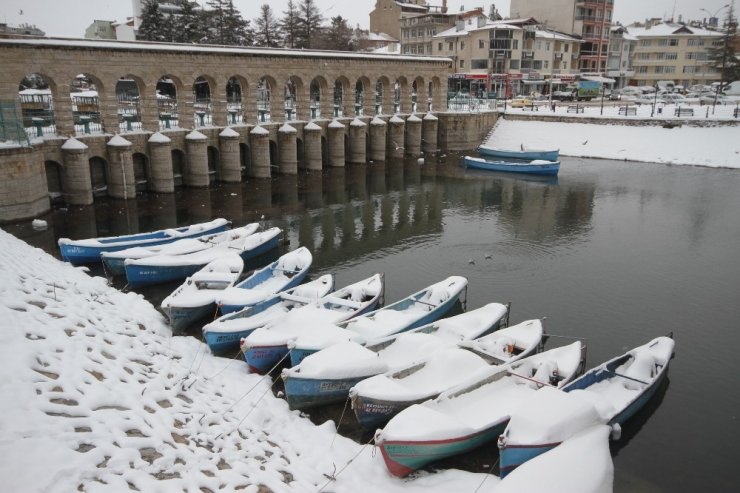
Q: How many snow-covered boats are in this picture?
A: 14